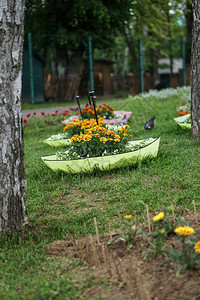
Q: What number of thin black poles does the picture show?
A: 3